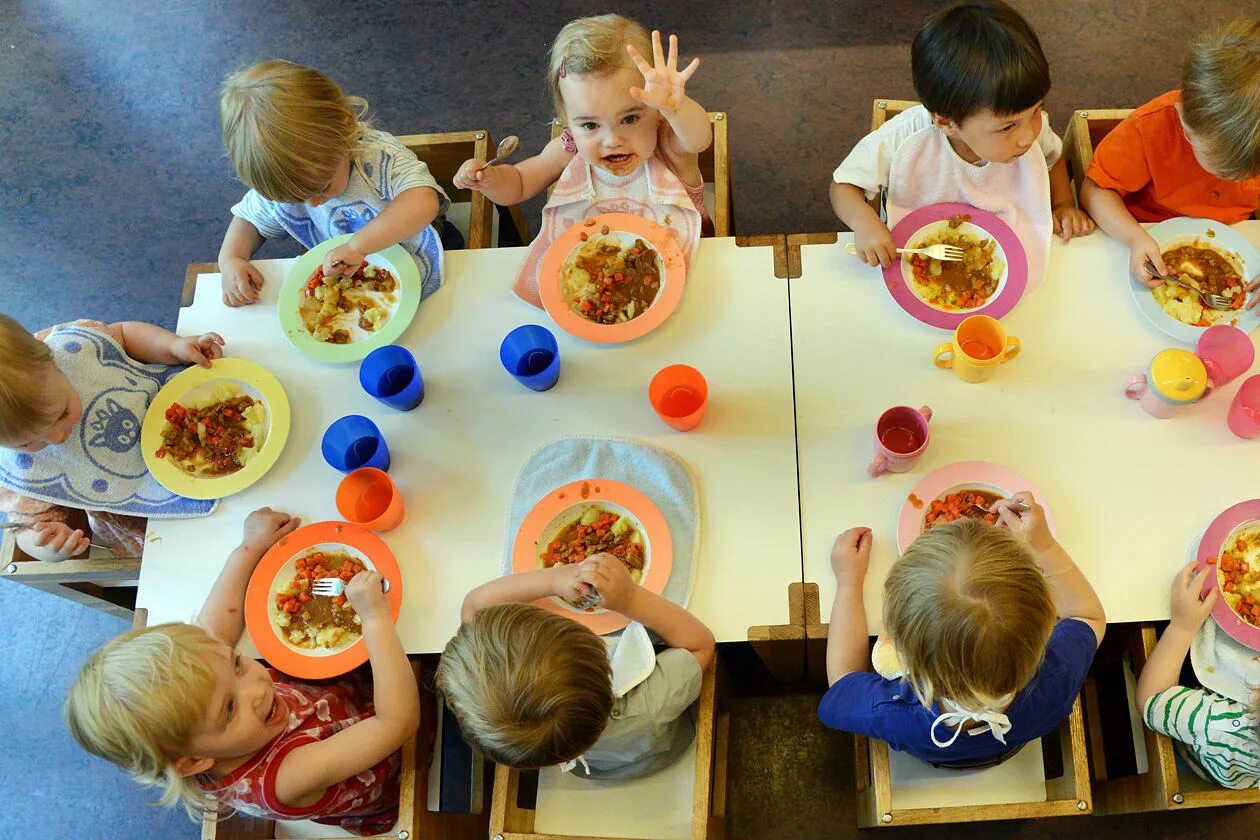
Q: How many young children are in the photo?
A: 9